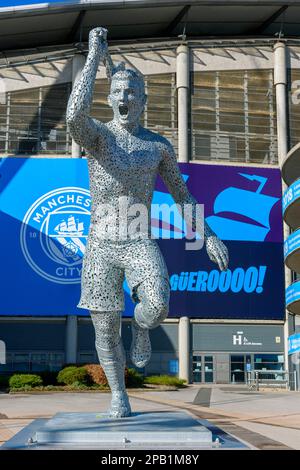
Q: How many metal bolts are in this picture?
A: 3